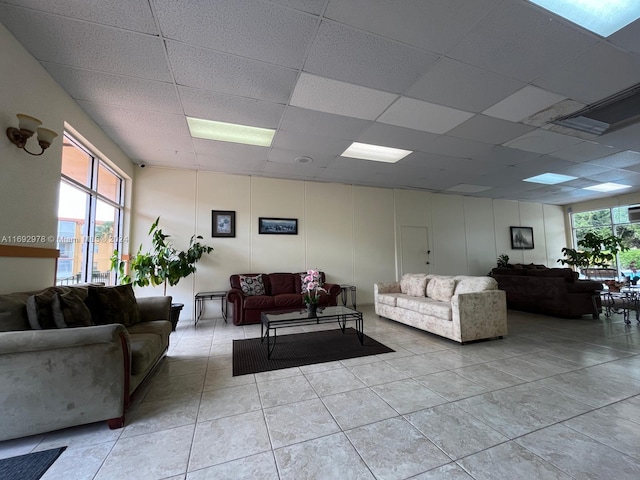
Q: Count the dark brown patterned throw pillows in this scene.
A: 3